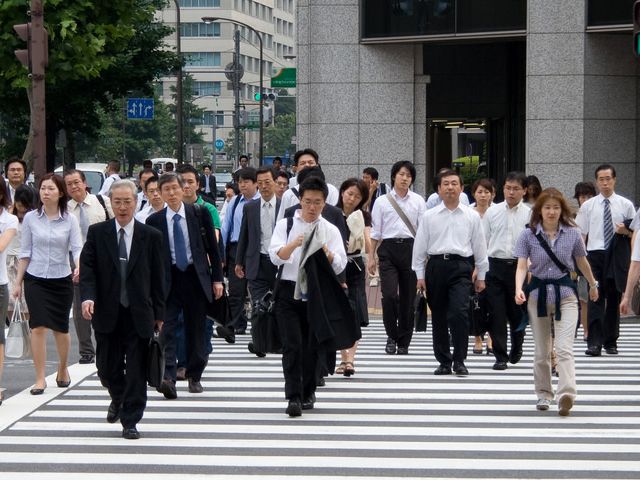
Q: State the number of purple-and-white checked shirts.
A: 1